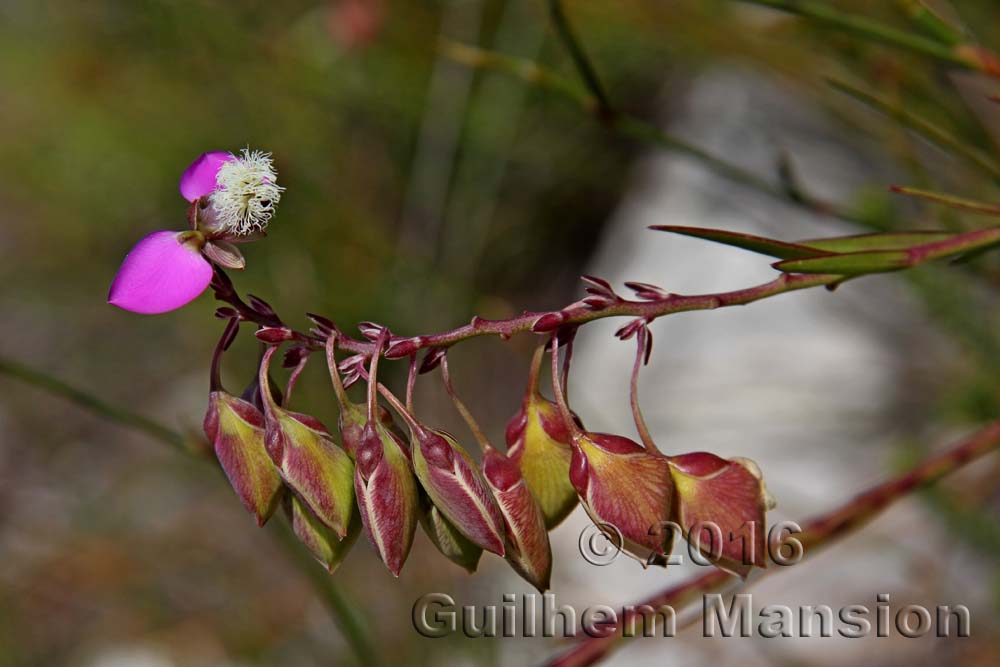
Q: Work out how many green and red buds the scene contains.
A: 11